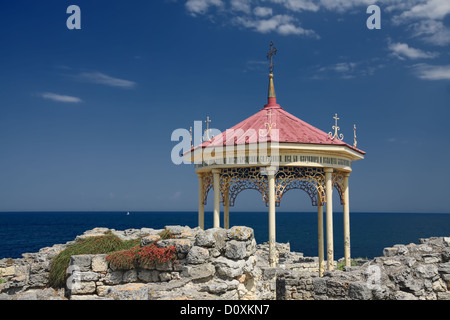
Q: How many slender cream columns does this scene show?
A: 7